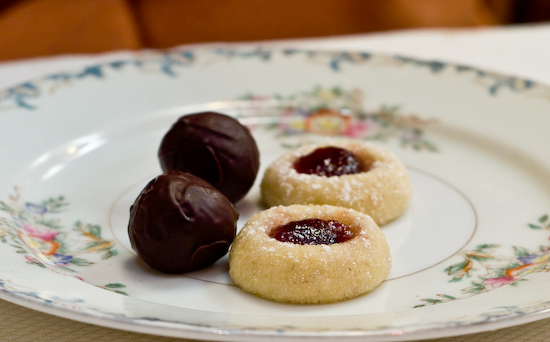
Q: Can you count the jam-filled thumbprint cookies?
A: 2